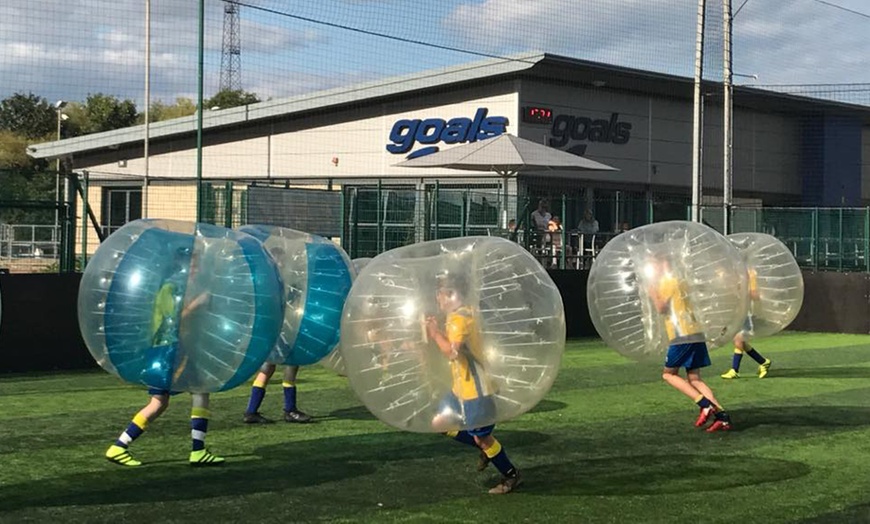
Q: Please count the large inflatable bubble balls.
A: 6